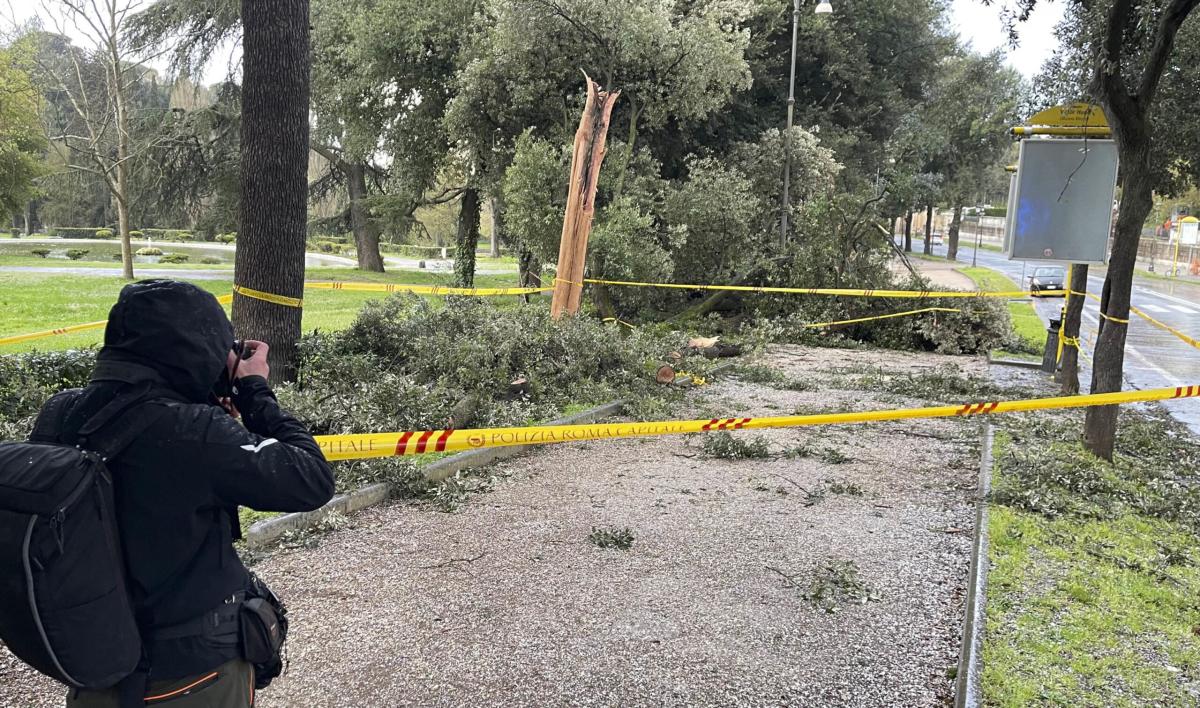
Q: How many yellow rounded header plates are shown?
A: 2